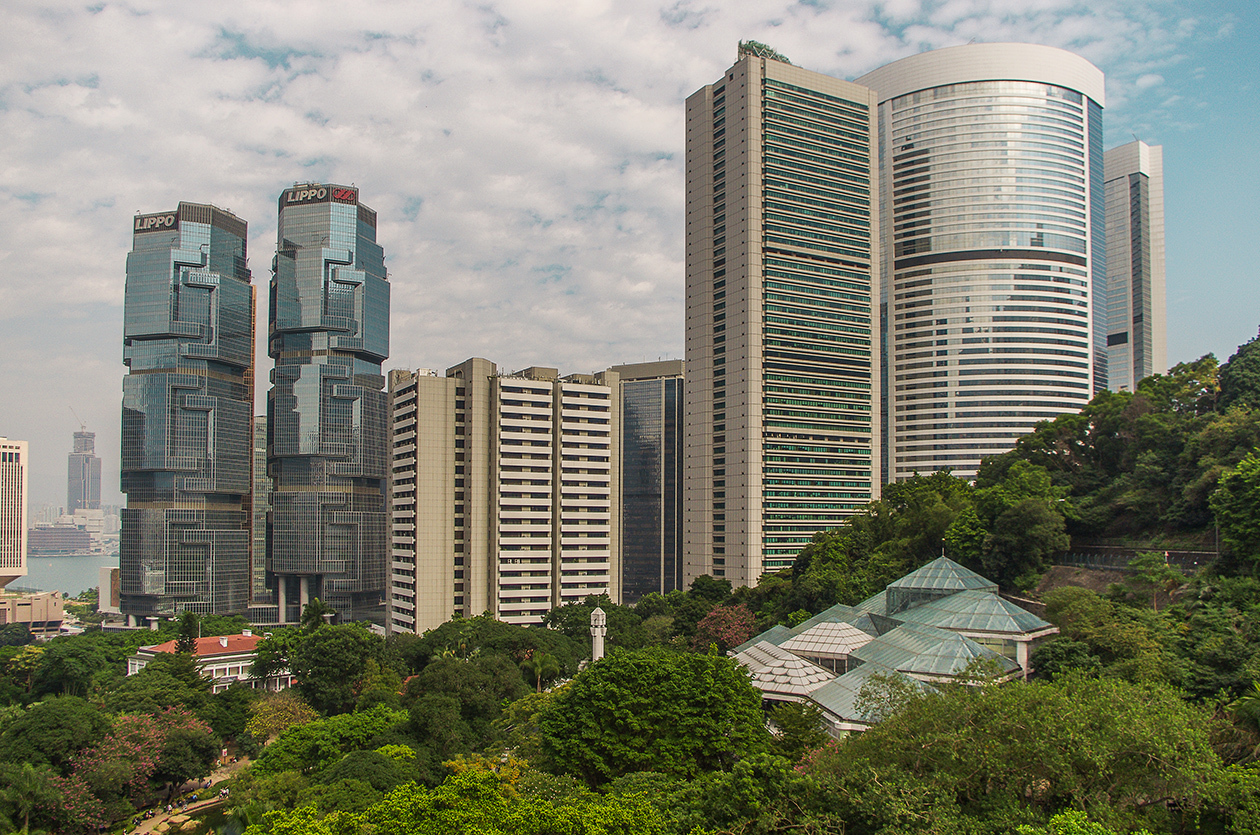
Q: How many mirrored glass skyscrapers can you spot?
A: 2